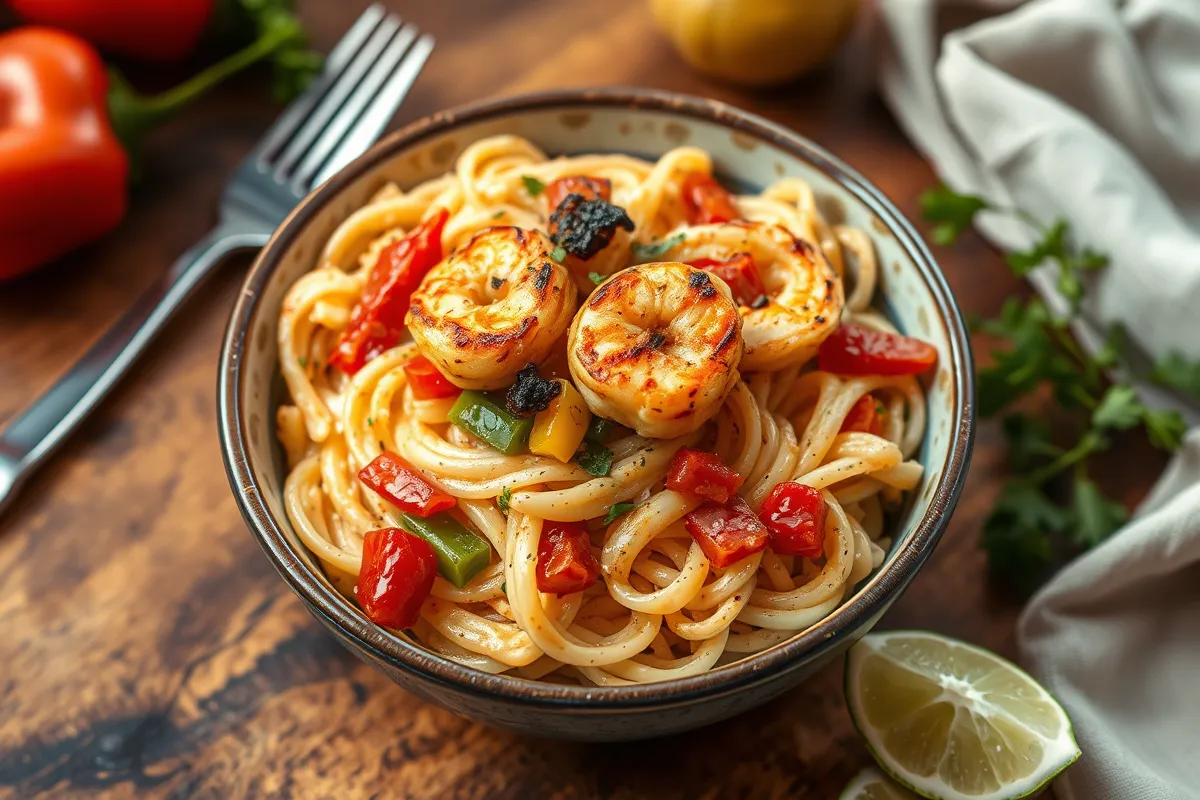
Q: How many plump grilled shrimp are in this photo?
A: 3